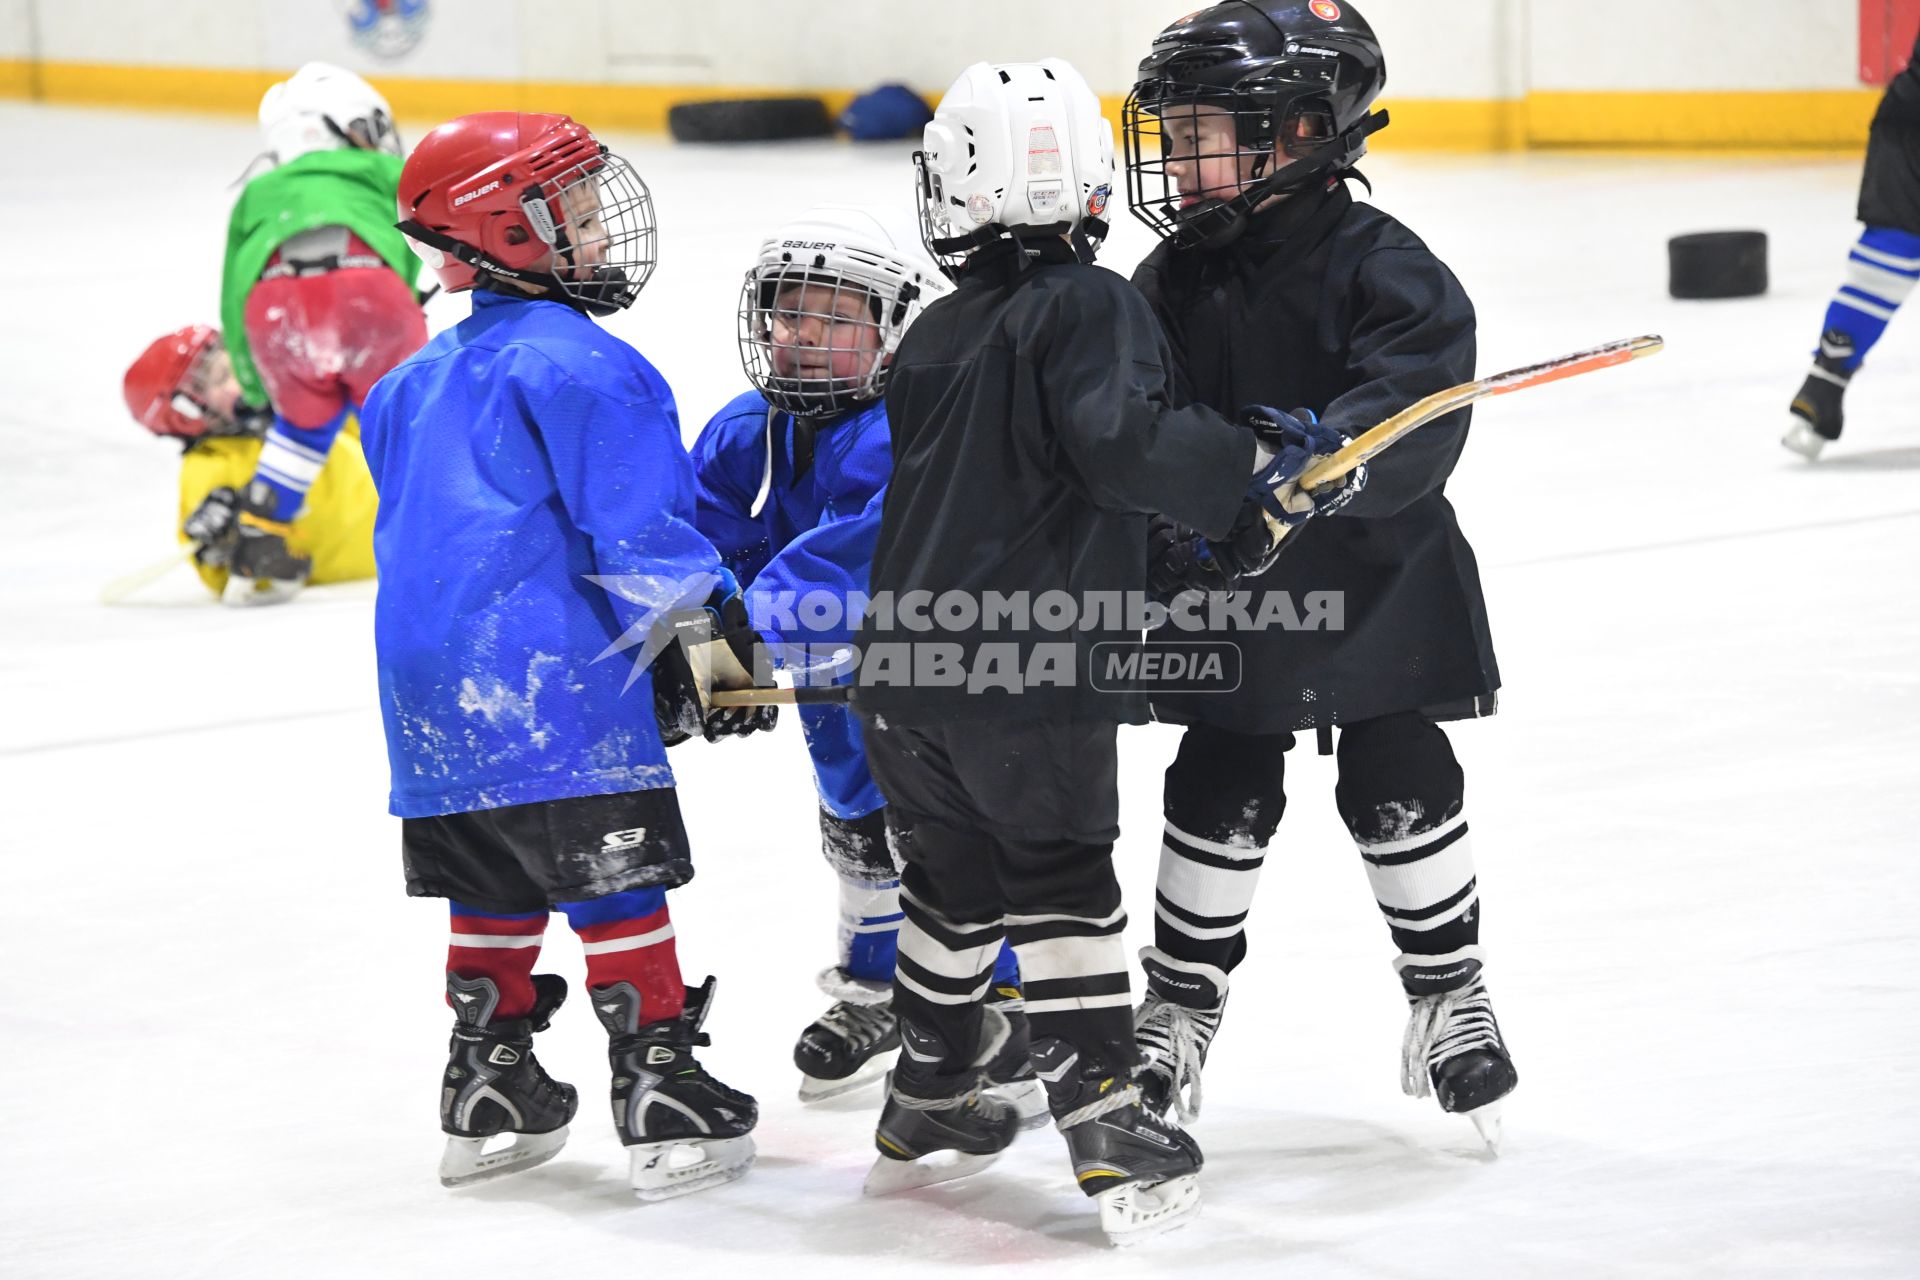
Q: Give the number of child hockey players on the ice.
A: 7